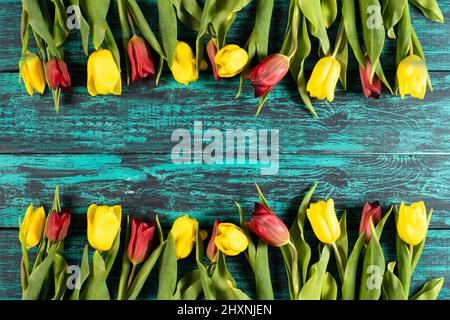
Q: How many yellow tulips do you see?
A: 12